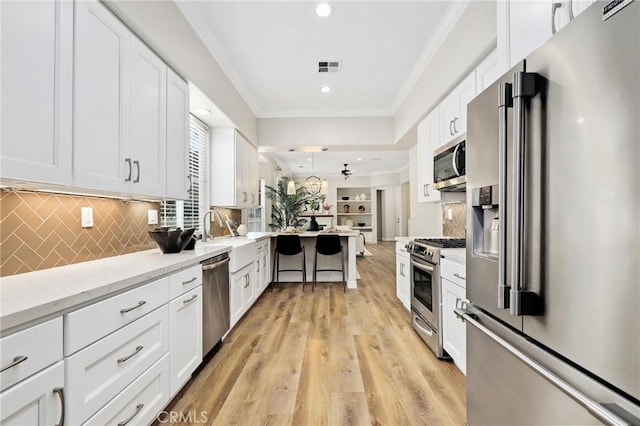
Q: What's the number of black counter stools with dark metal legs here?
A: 2